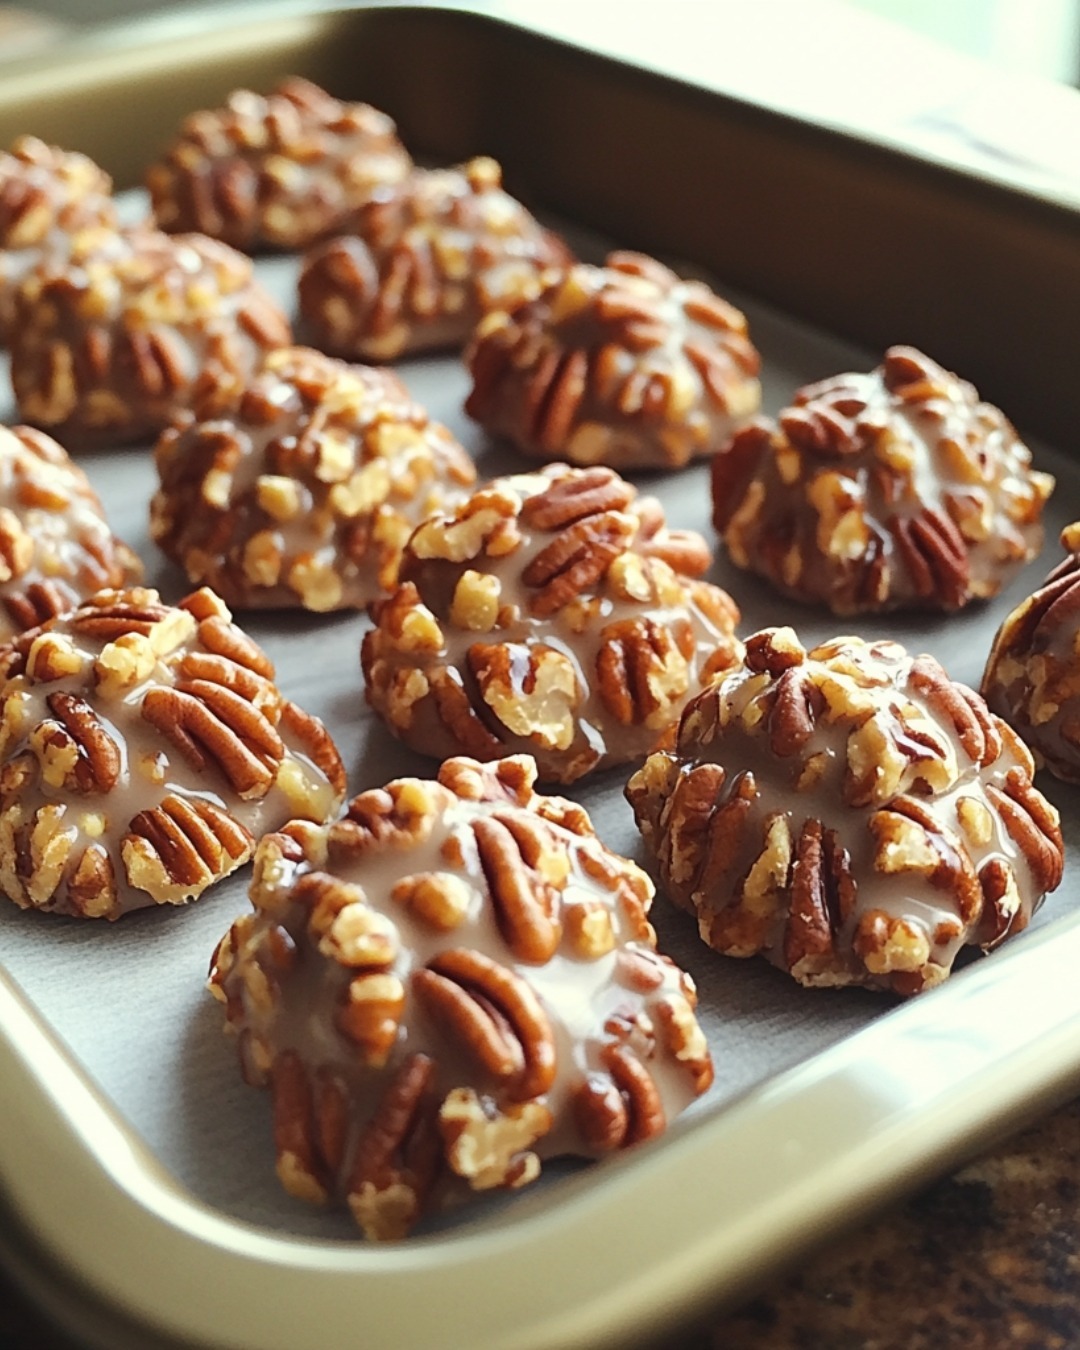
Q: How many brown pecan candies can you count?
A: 13